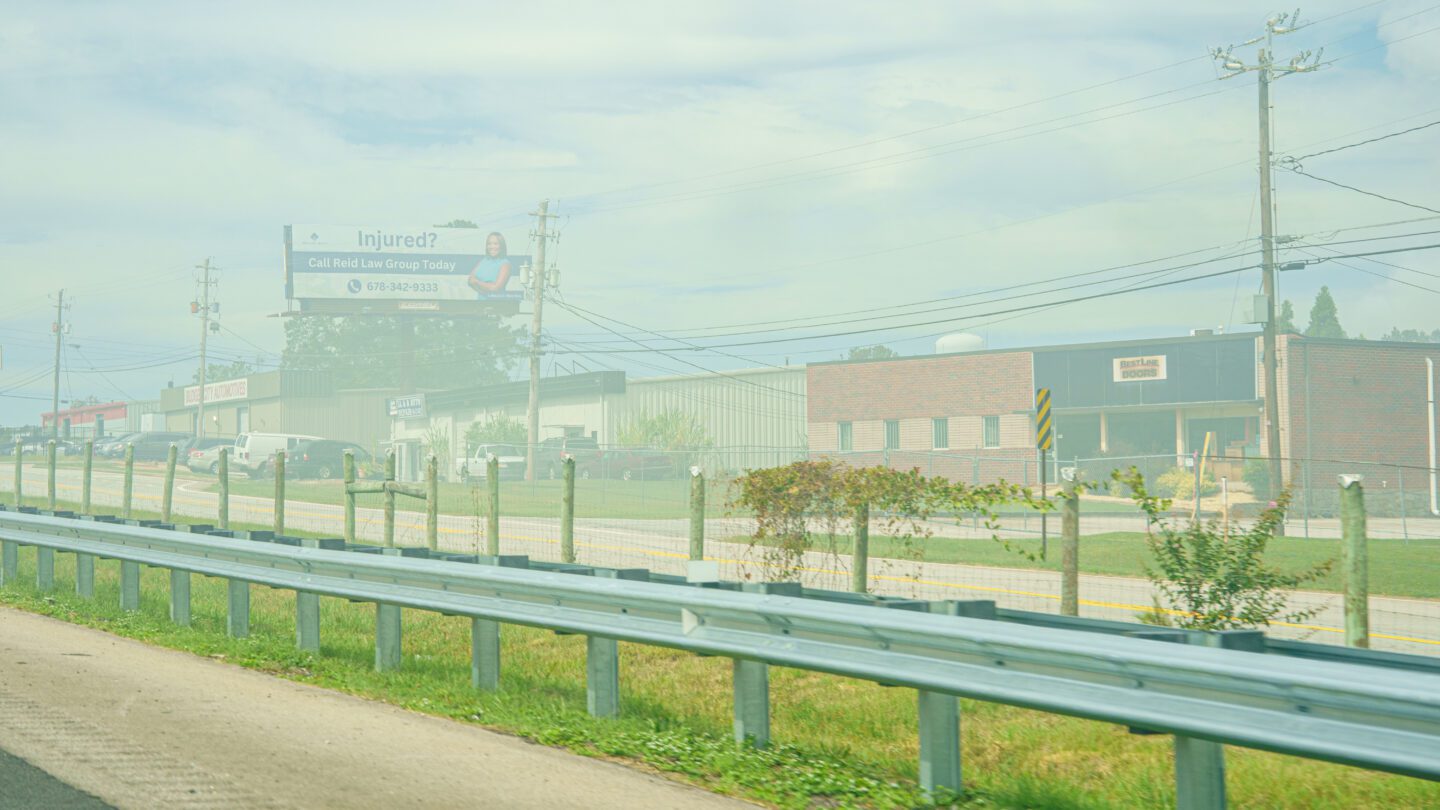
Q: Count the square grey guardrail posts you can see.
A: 13